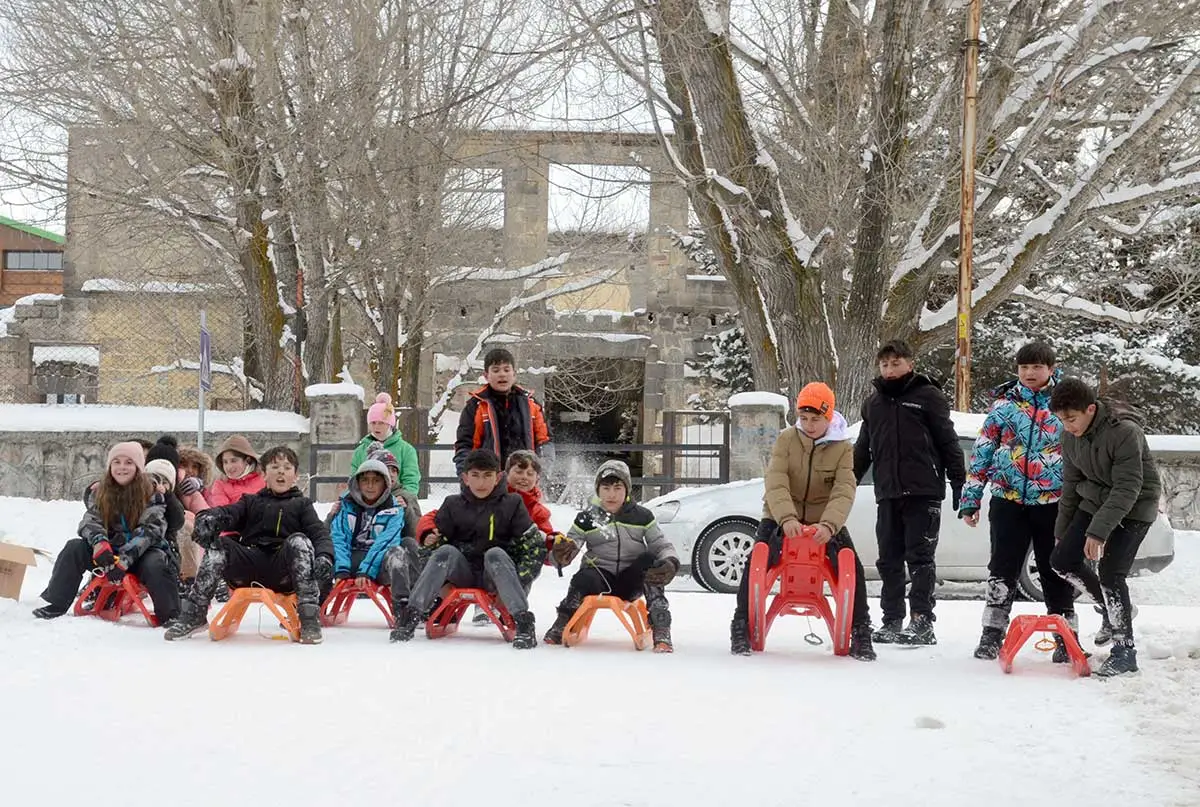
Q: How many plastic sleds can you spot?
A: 7